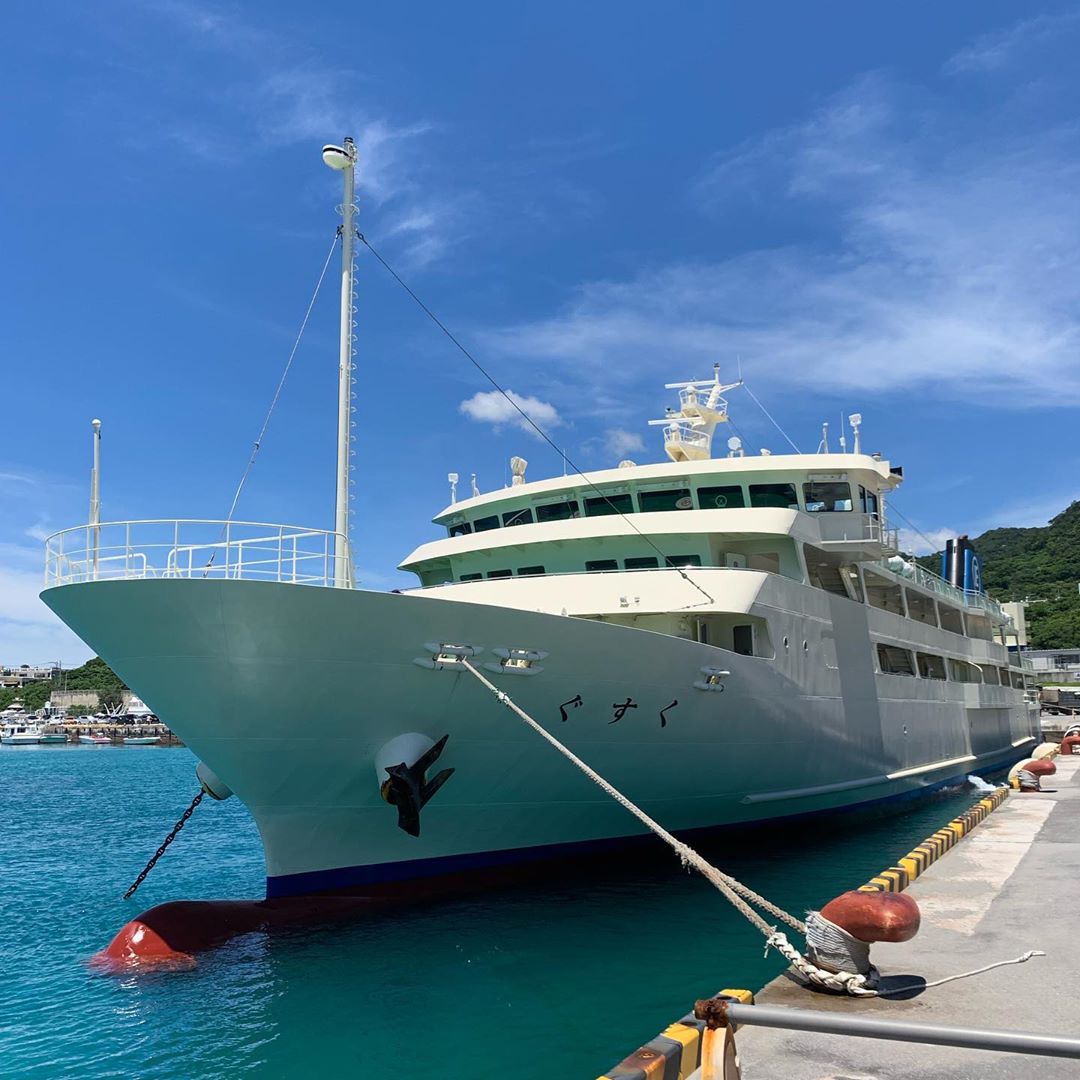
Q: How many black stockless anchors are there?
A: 1